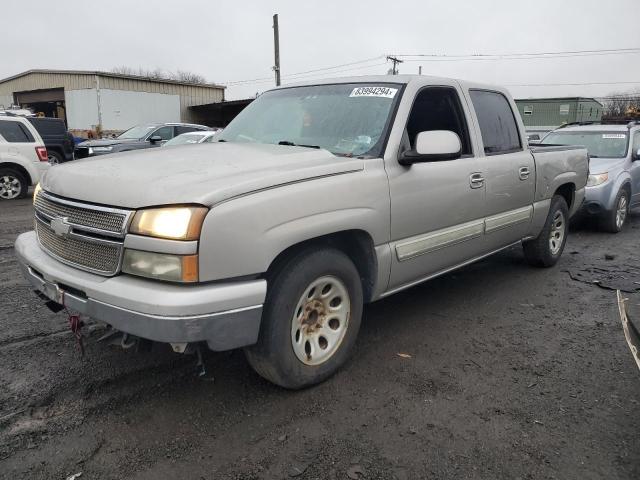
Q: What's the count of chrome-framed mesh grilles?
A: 2